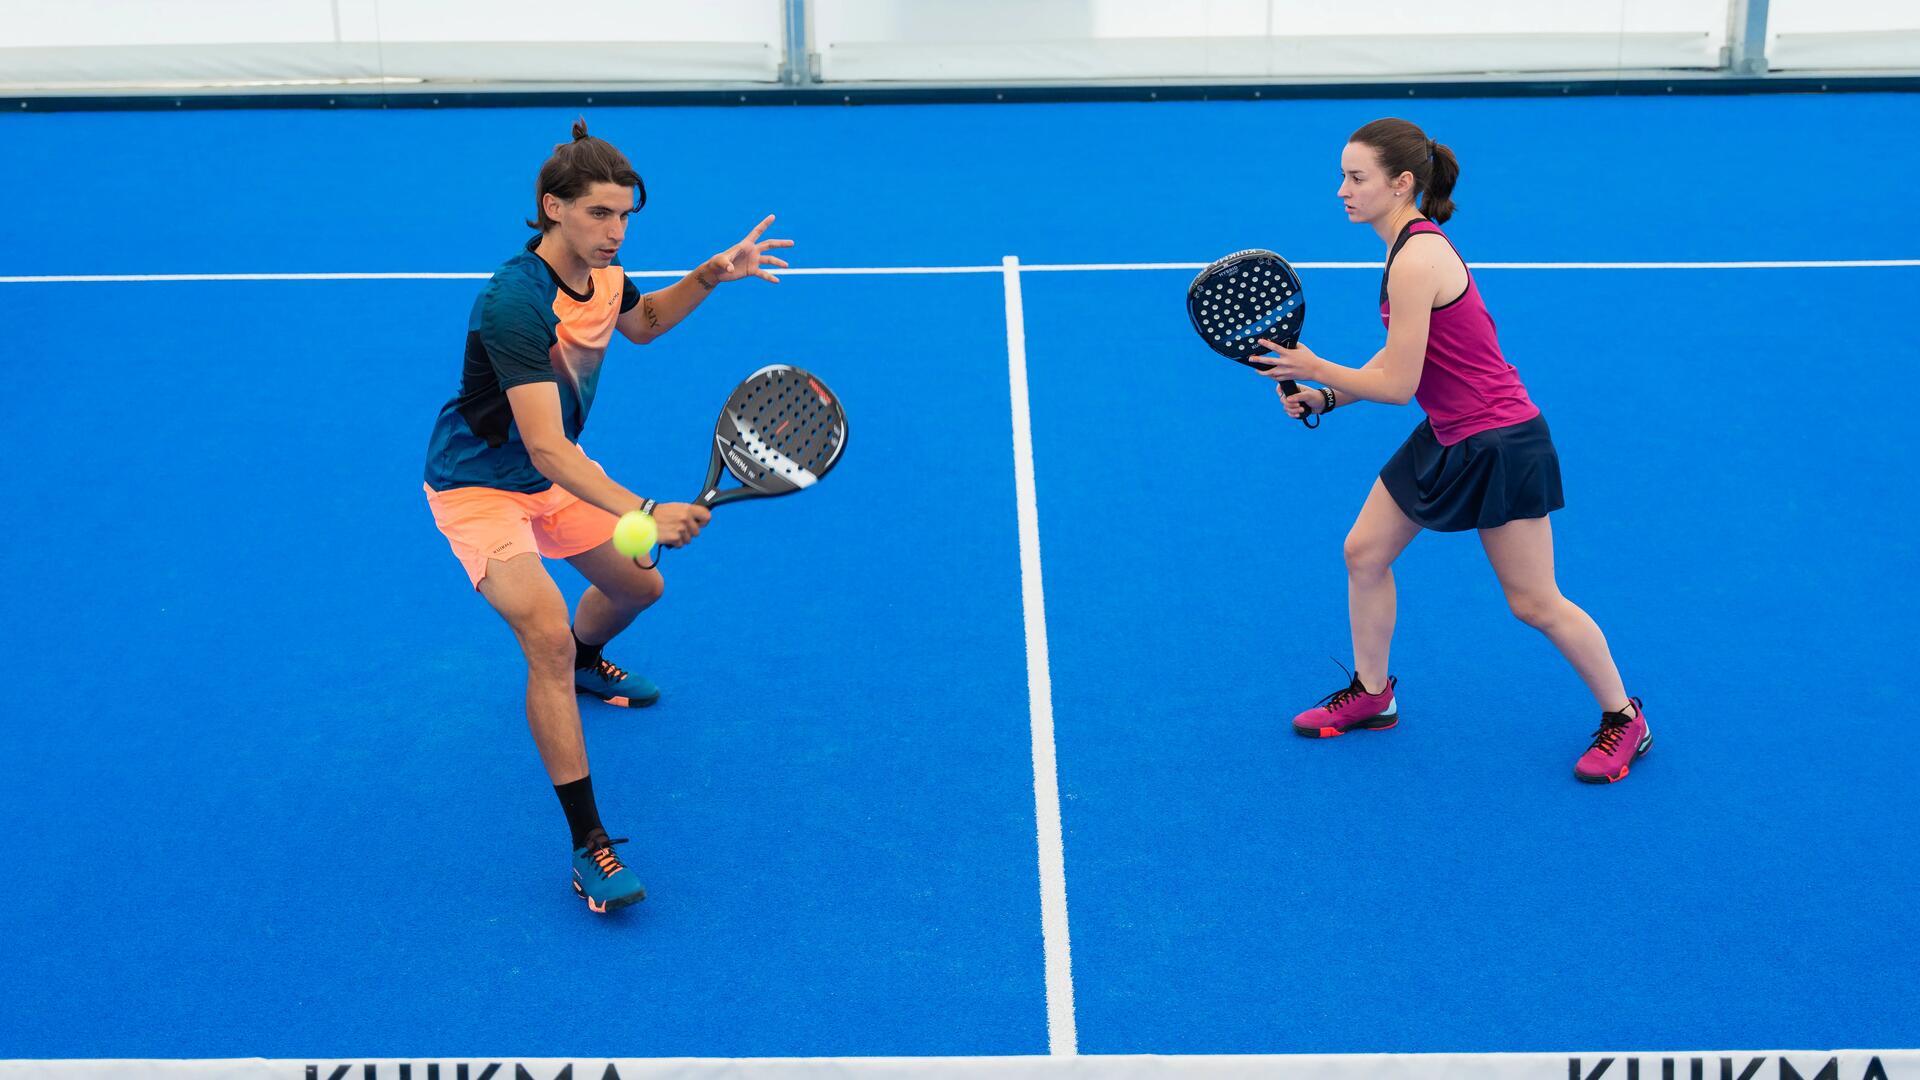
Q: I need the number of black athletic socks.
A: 2